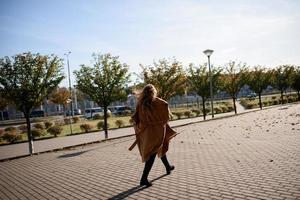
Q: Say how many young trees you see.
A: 8